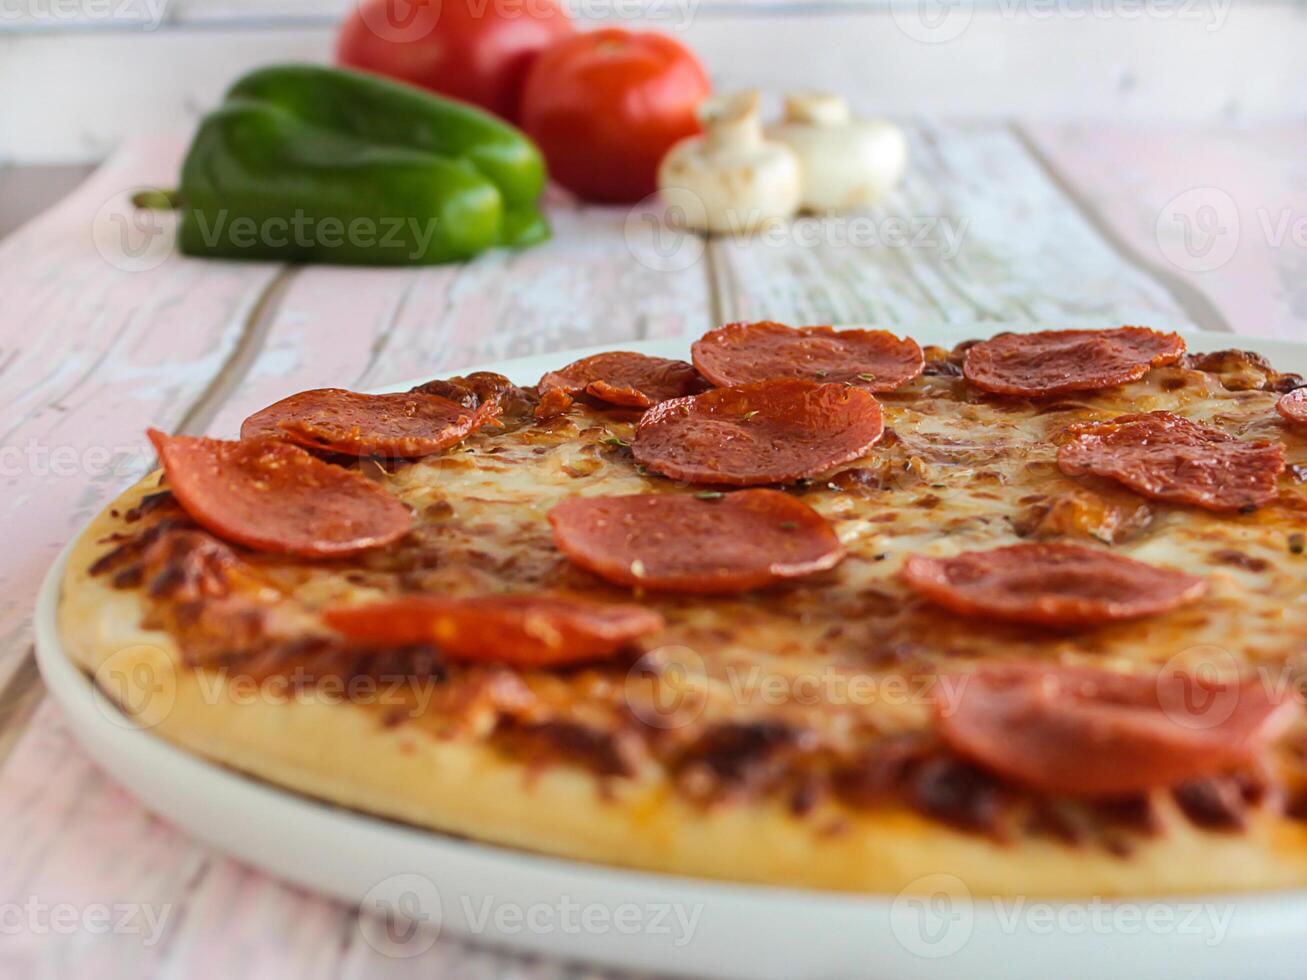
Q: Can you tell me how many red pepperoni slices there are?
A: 12